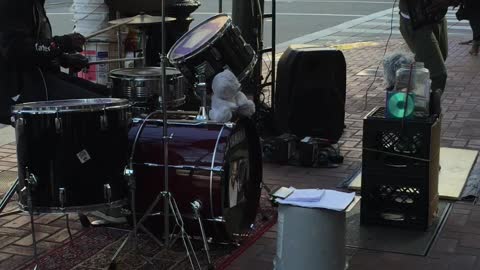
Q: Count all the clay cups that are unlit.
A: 0